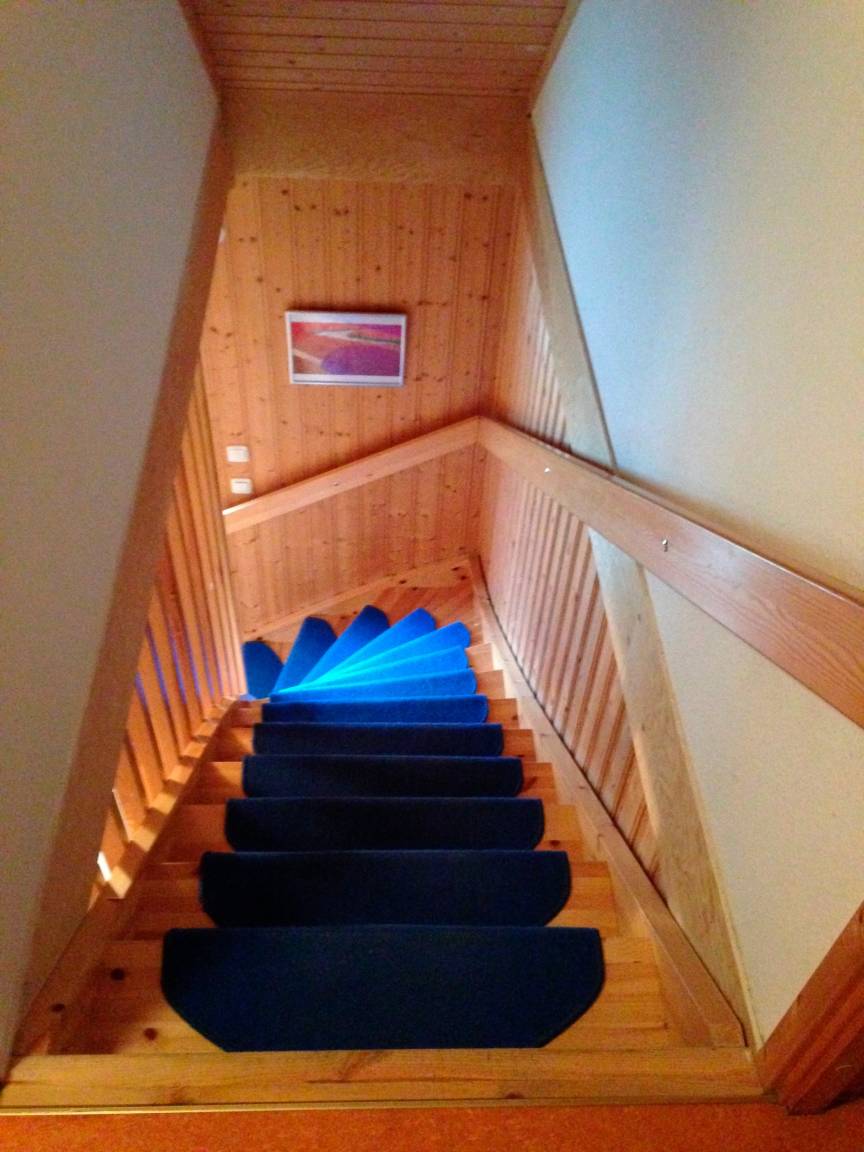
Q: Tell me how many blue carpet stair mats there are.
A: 13